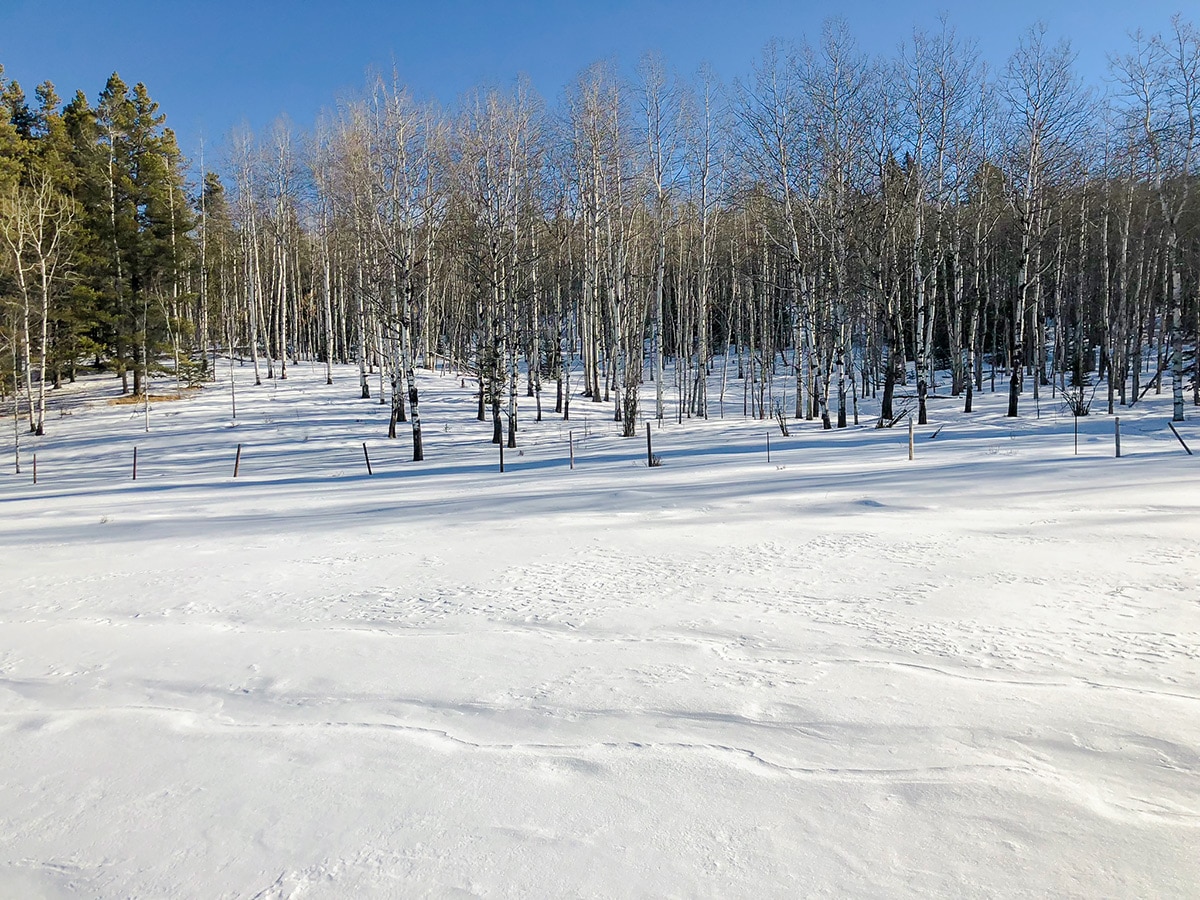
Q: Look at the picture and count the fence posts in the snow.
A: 12